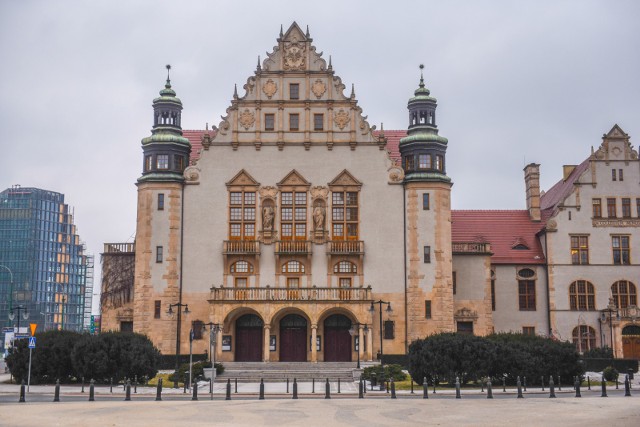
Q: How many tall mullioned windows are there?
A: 3